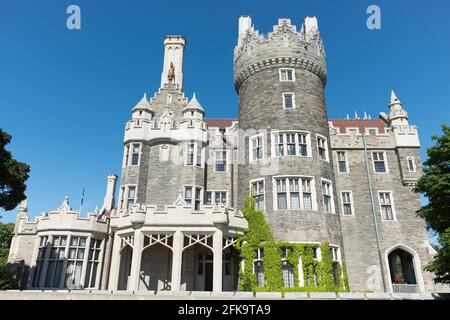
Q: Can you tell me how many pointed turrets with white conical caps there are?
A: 3